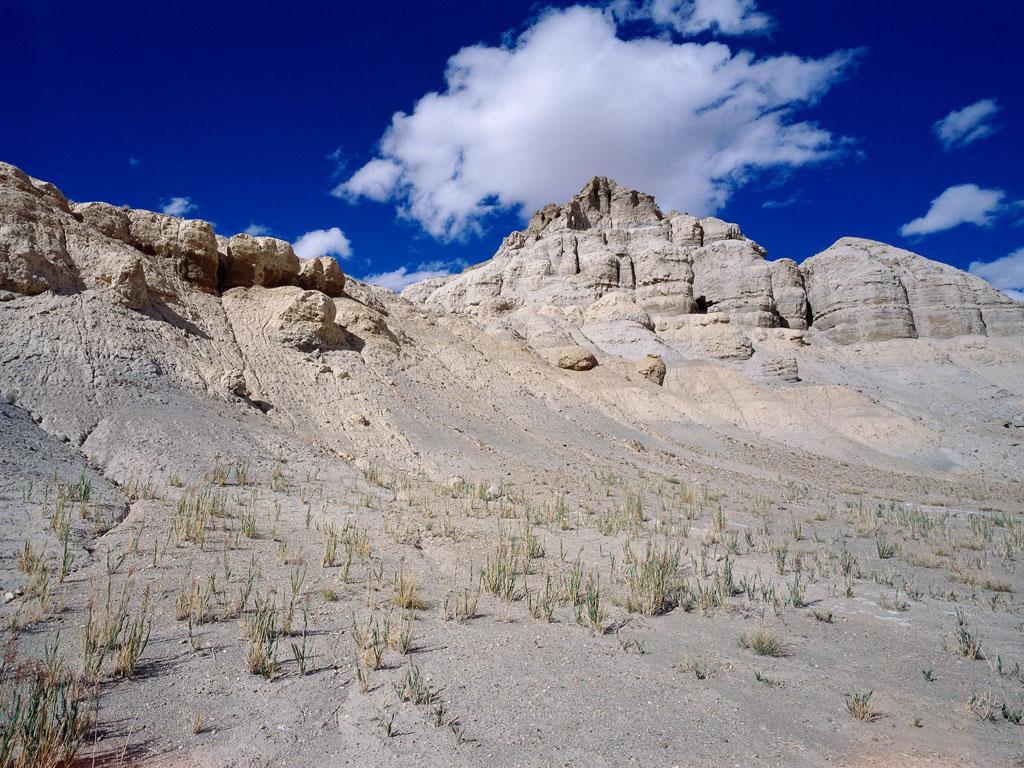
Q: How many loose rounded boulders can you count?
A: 2